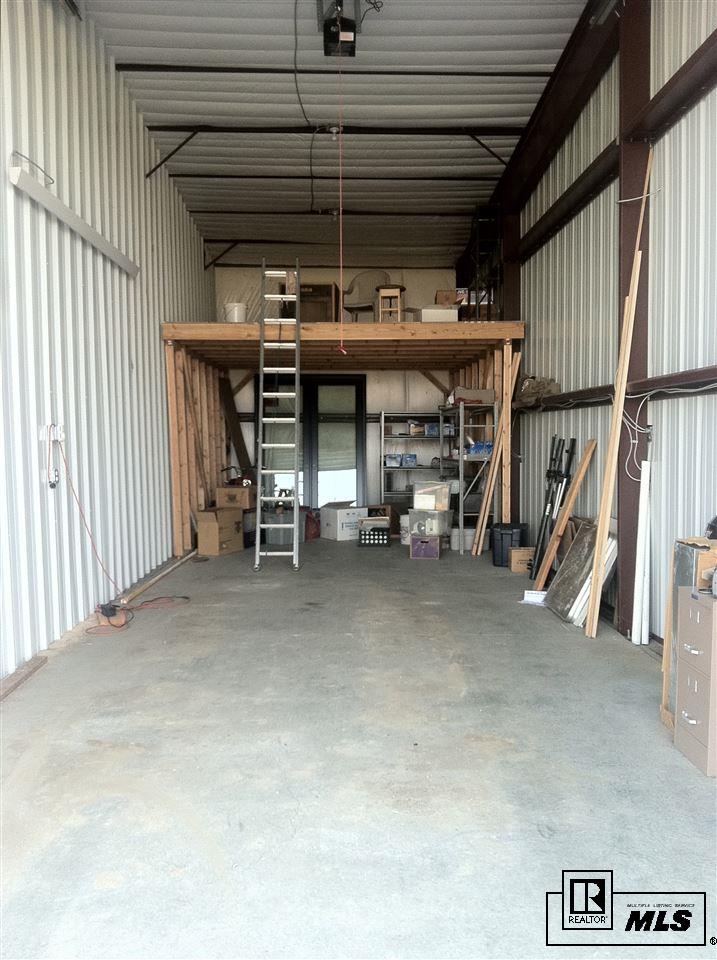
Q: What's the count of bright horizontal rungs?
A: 12